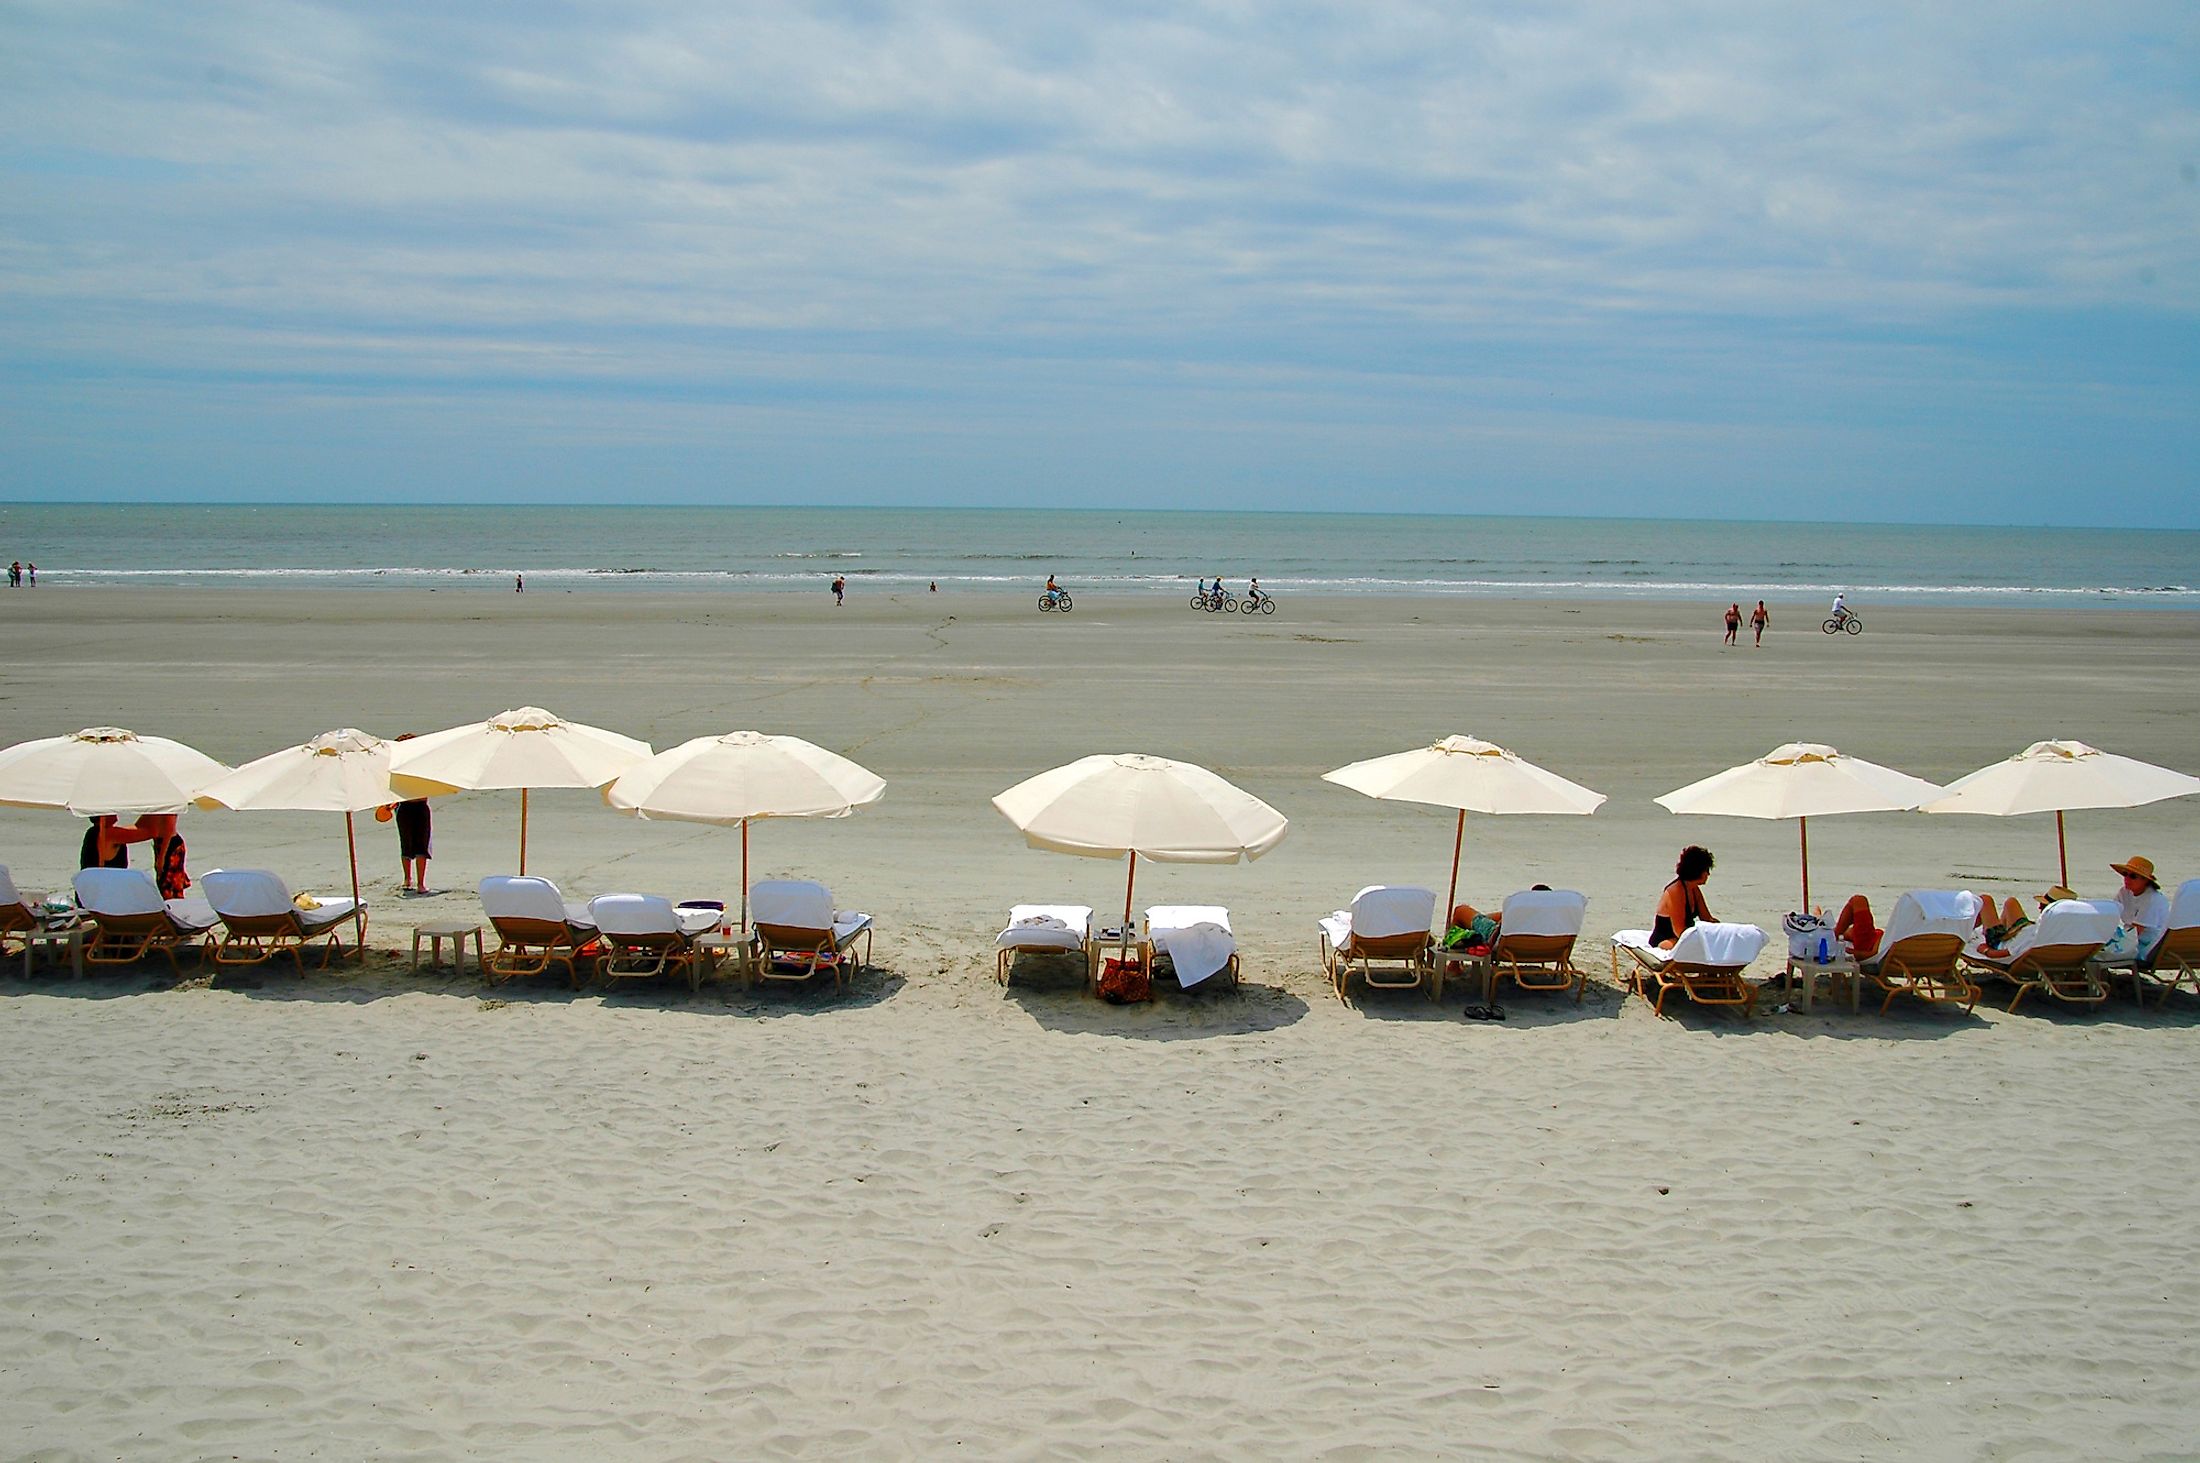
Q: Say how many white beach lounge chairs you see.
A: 14